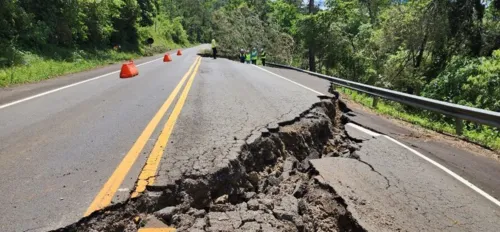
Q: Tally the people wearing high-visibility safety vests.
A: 5